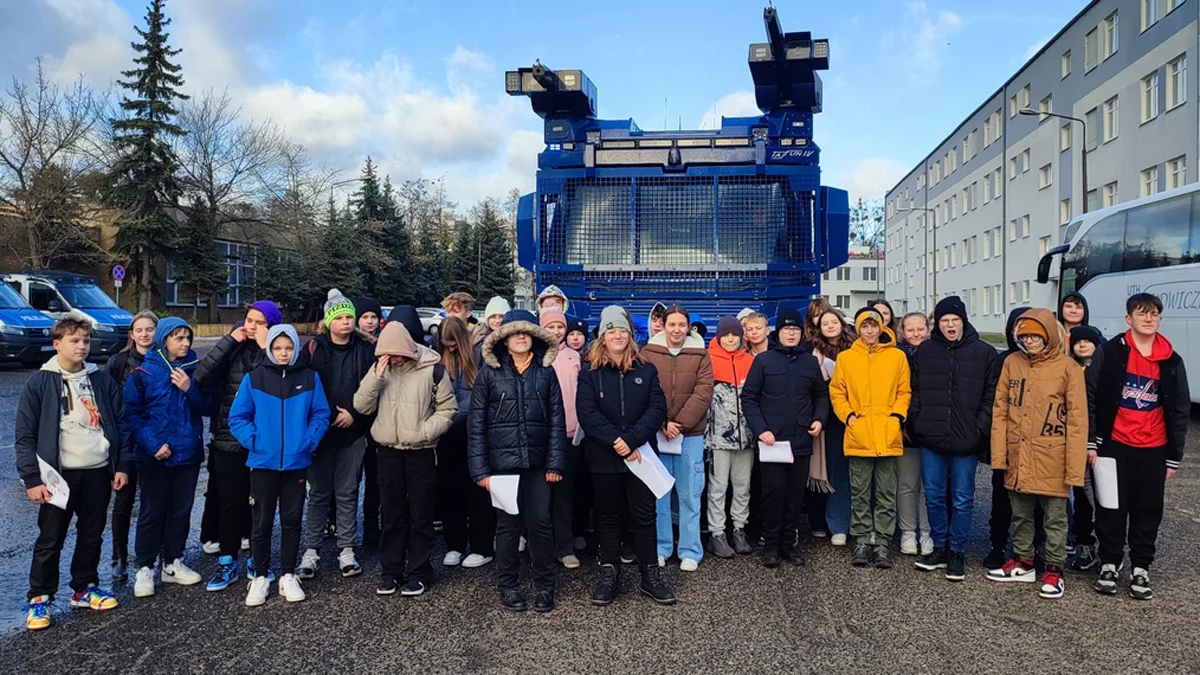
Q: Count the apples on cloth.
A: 0